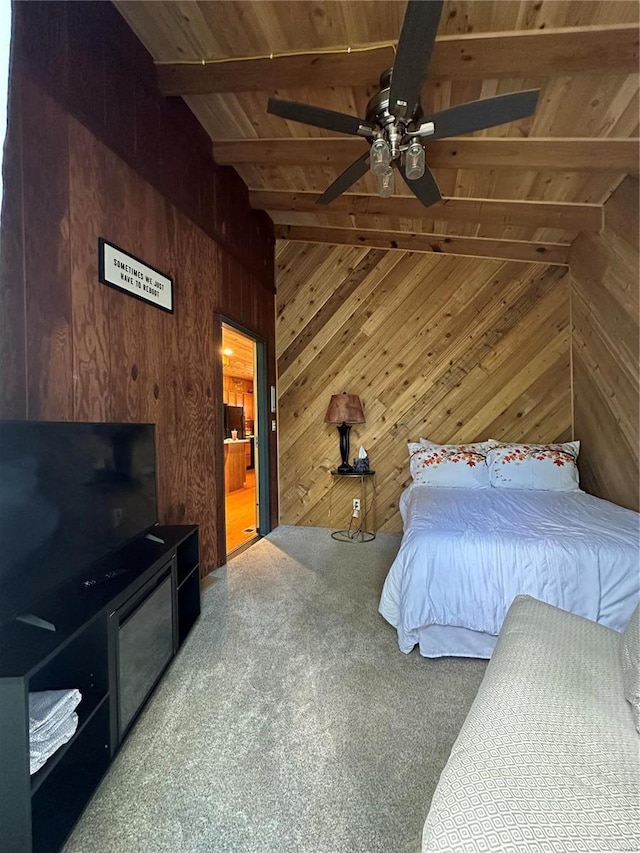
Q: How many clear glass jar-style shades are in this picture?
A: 3